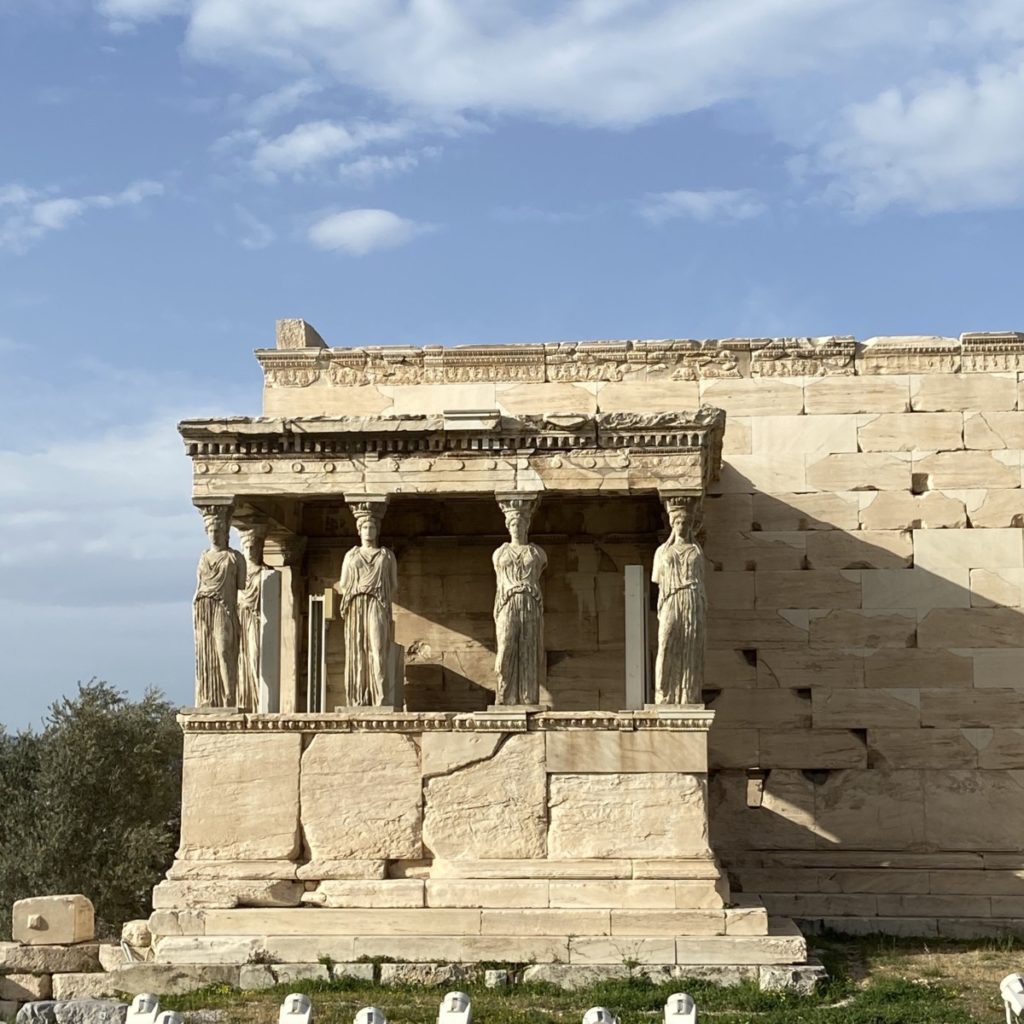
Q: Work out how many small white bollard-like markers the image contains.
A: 8